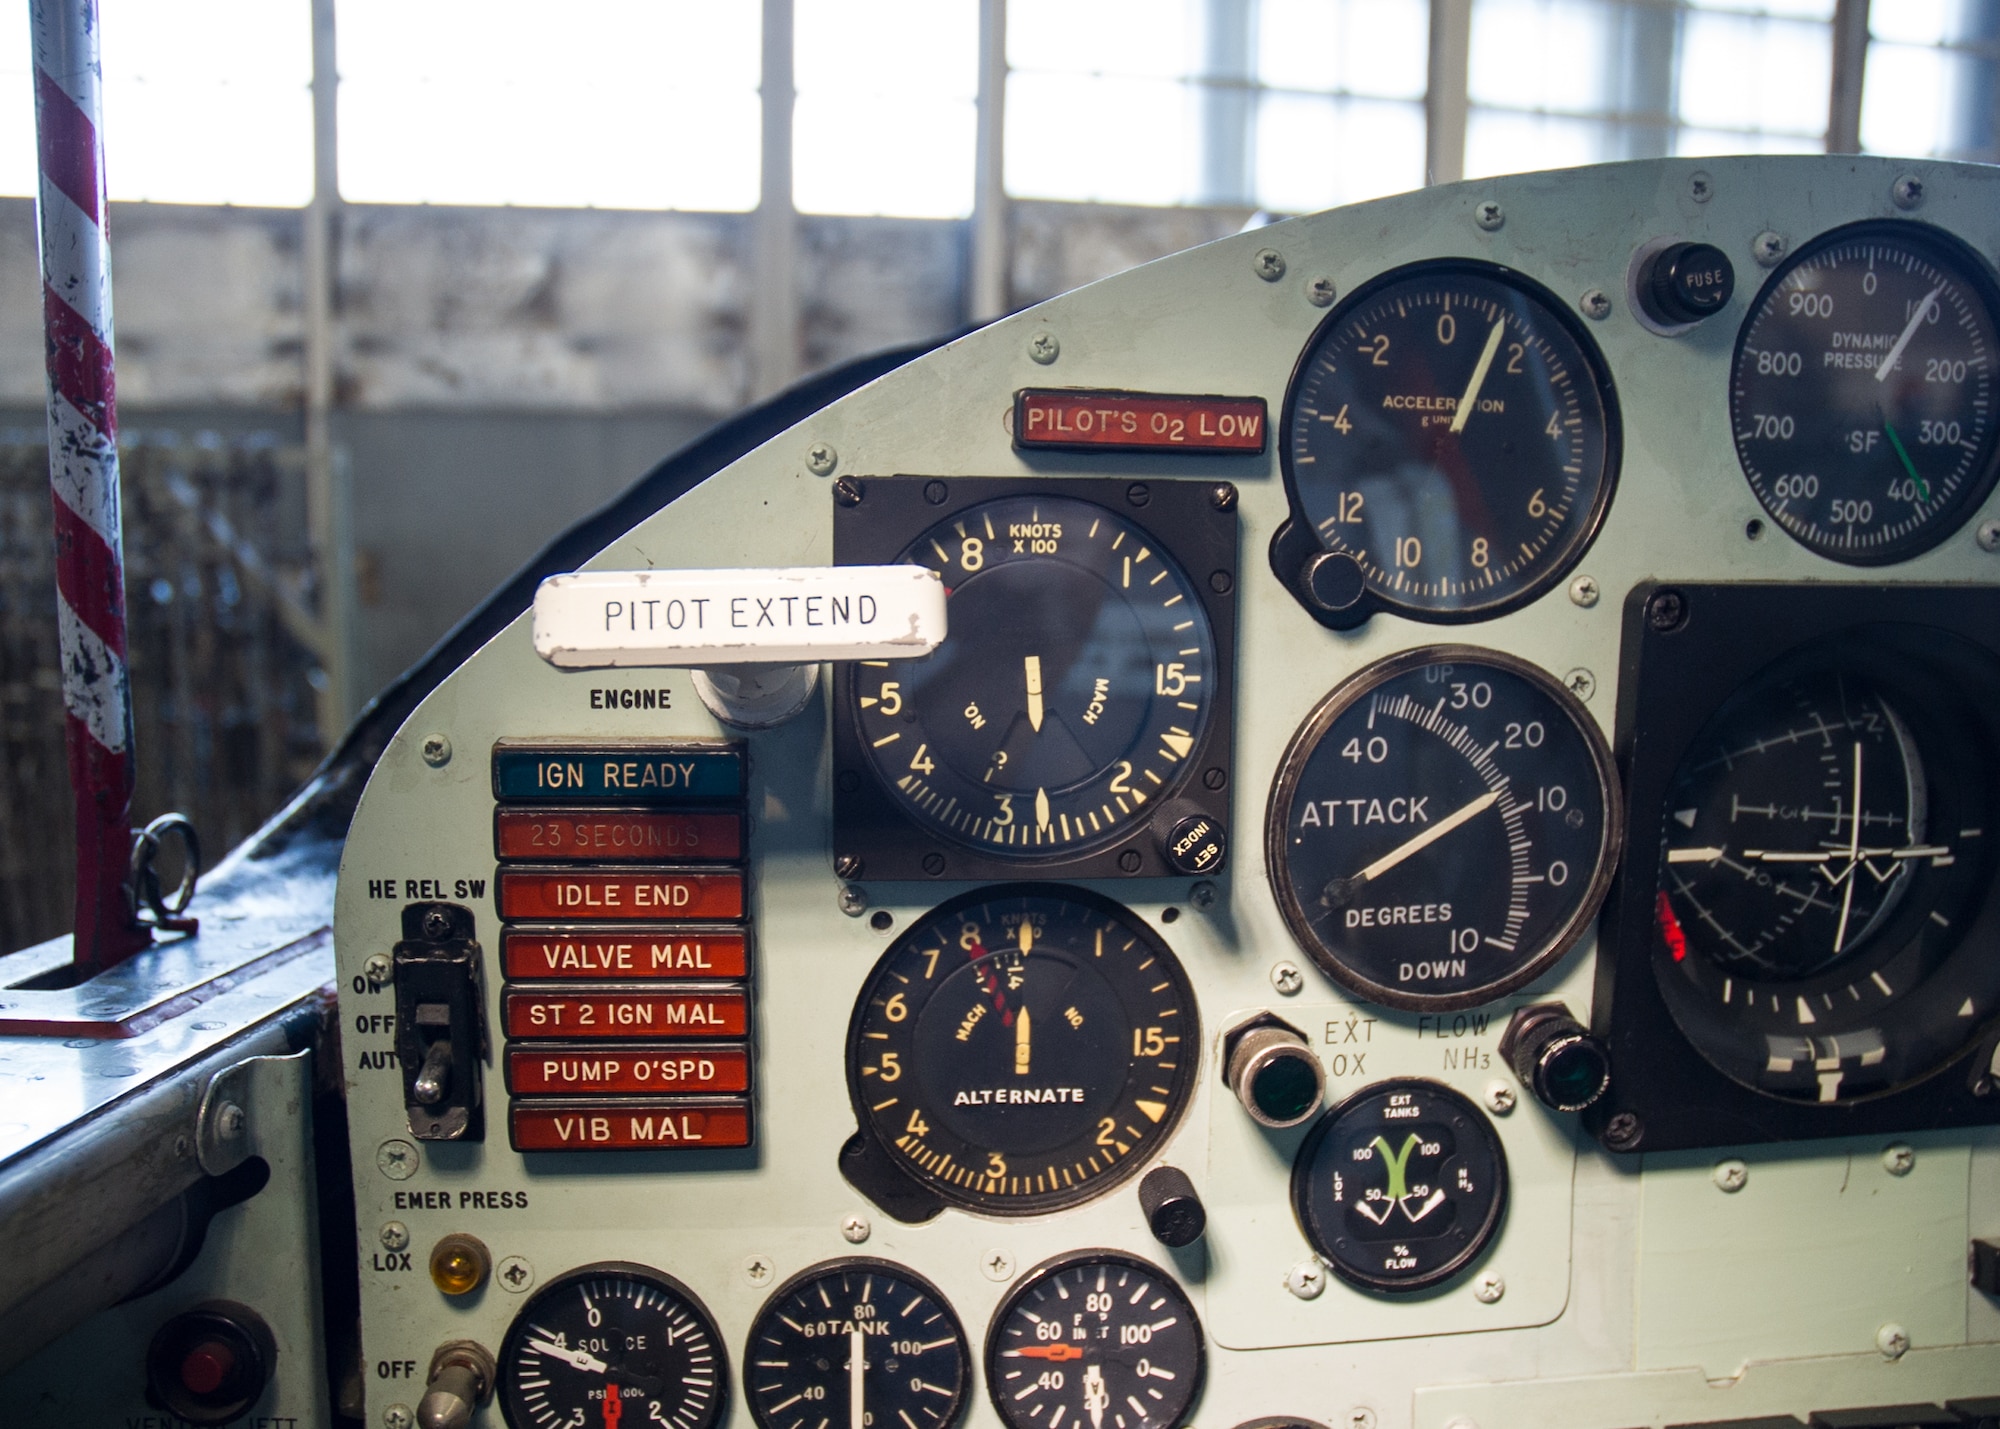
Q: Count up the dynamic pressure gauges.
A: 1